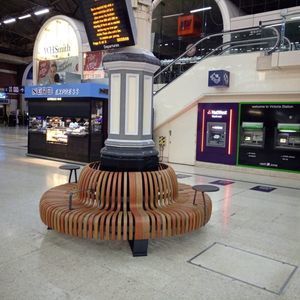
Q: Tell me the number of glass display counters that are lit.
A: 1